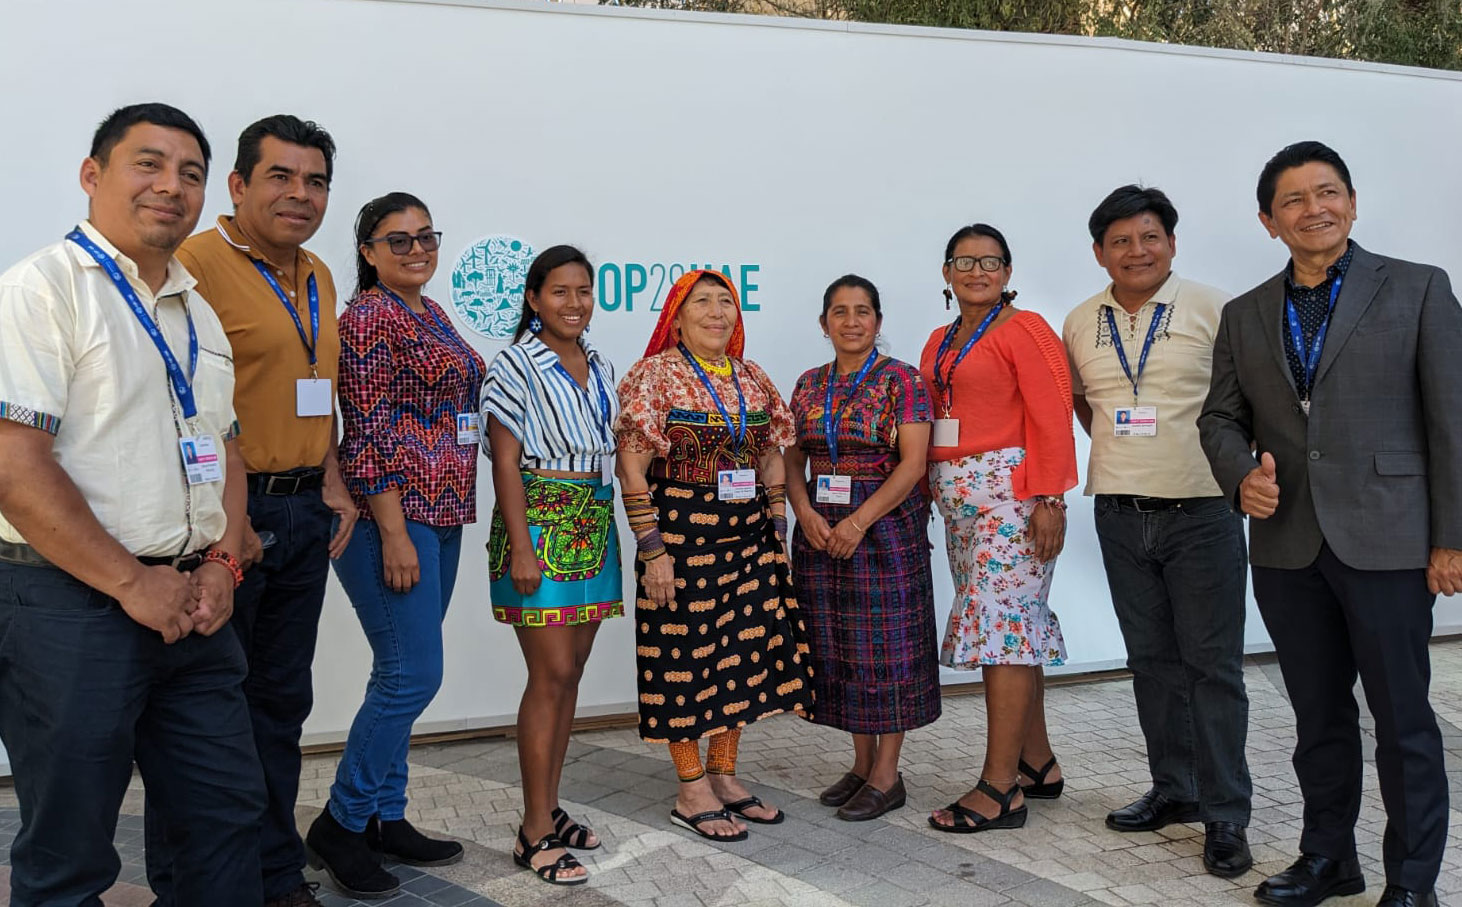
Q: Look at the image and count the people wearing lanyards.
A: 9